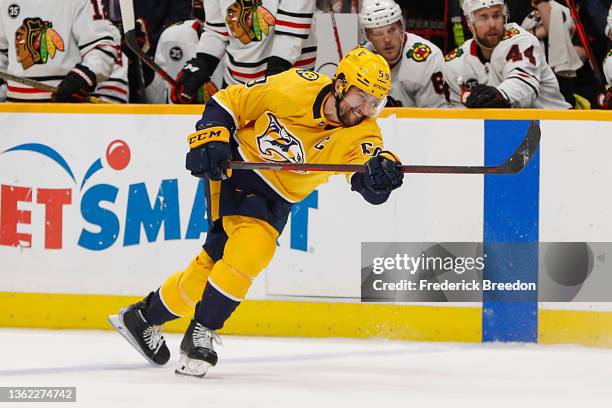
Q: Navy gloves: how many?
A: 2